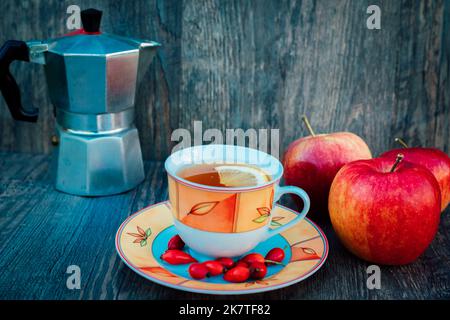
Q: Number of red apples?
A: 3